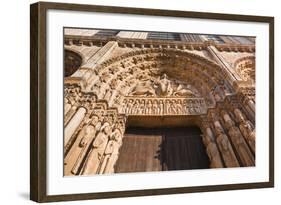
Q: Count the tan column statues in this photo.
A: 7